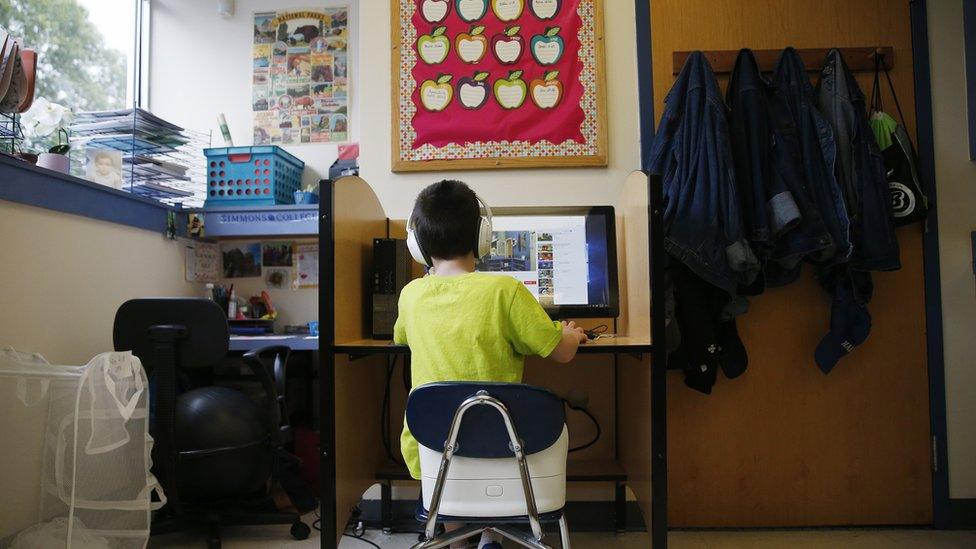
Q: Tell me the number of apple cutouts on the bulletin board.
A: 12